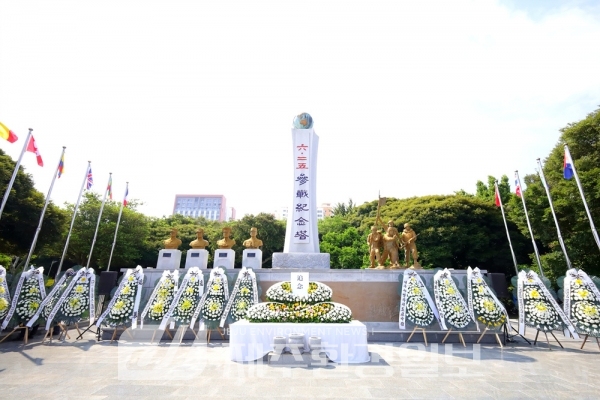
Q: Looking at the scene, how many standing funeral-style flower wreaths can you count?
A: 14